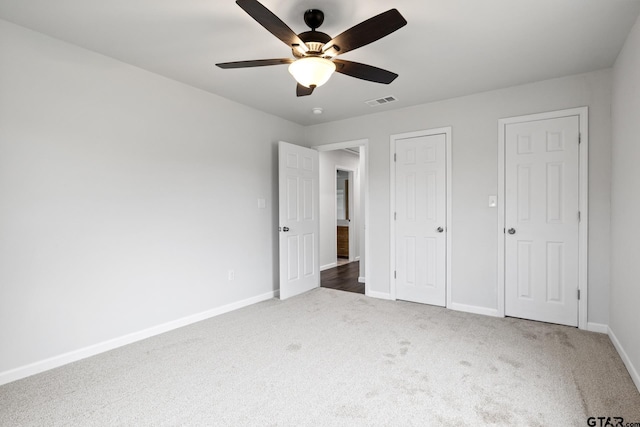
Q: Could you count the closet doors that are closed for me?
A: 2